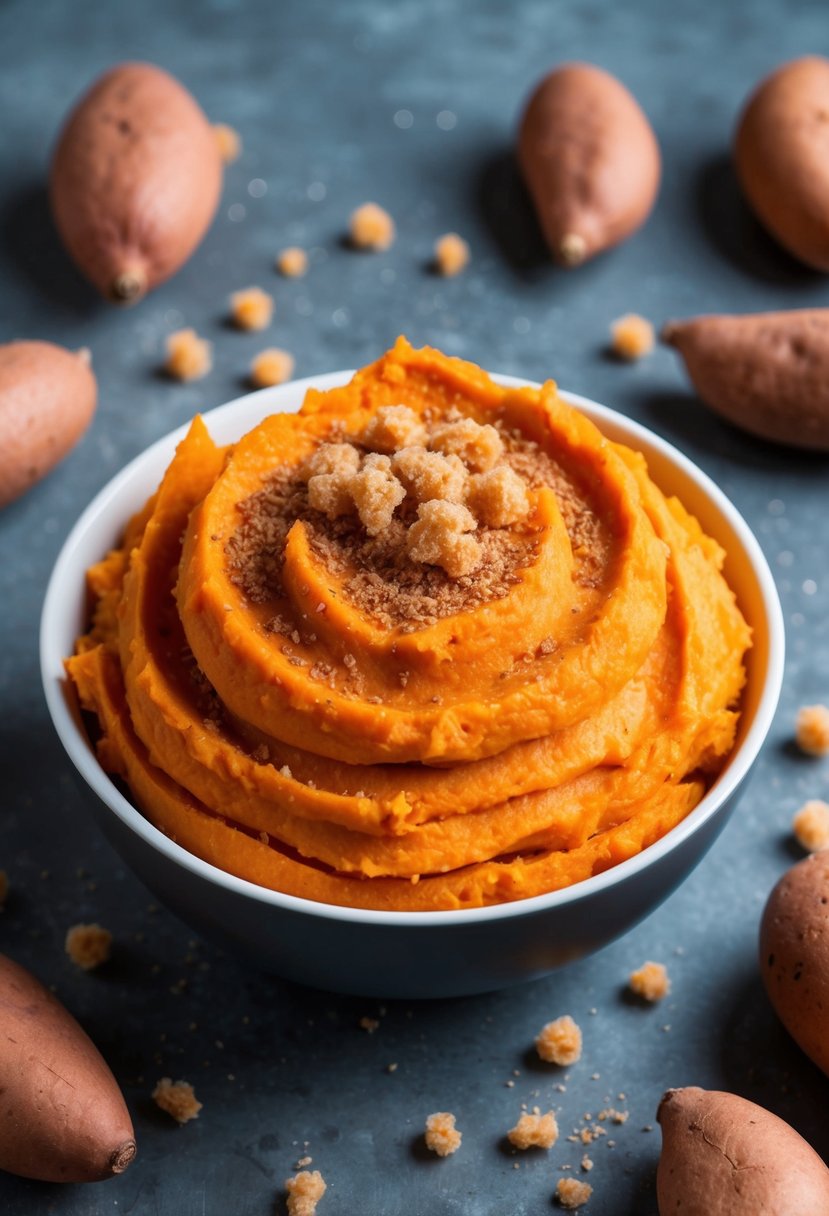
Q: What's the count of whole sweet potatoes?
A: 8